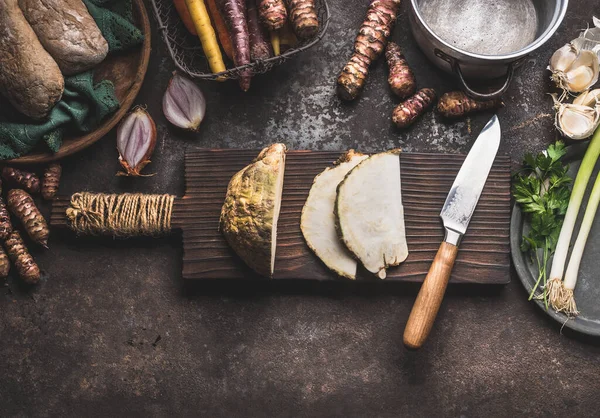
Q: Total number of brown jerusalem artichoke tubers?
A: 12